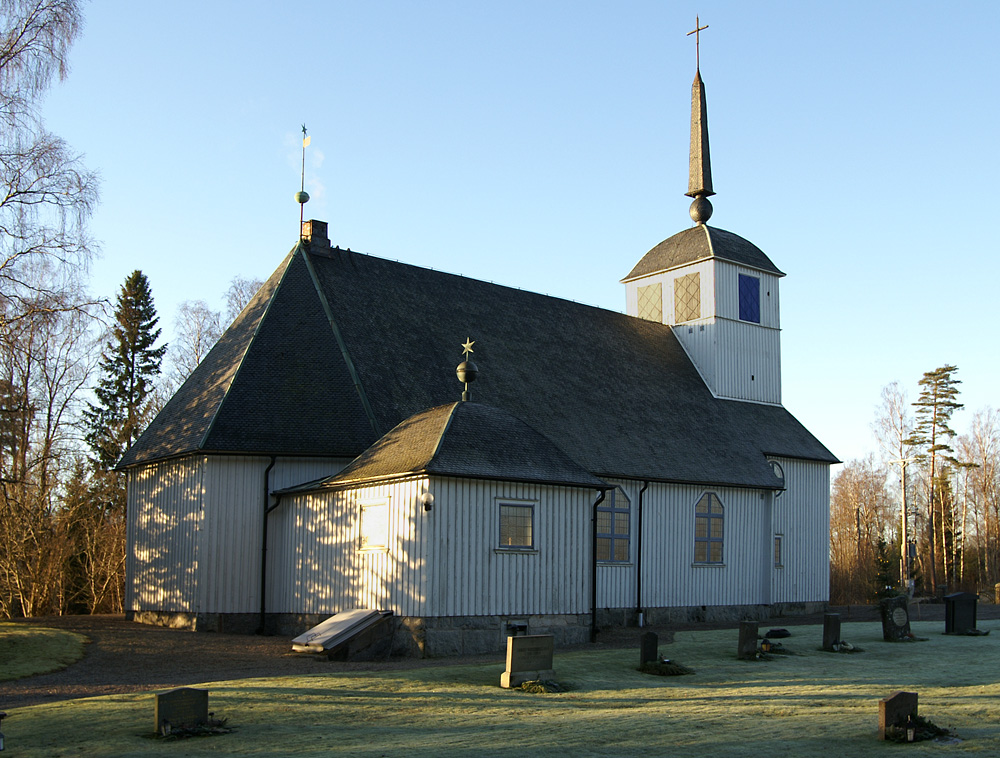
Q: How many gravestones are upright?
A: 8